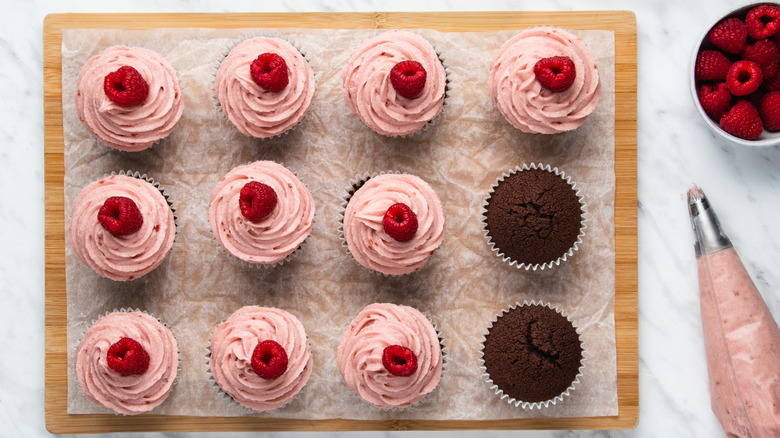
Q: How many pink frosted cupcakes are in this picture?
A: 10